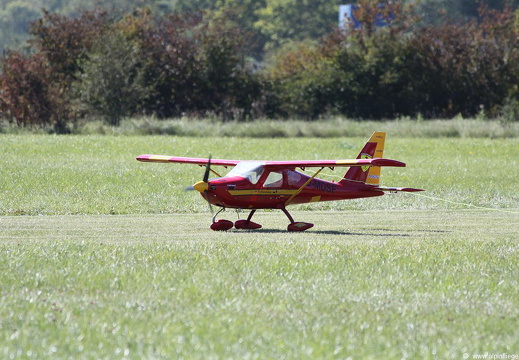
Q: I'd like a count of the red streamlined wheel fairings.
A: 3